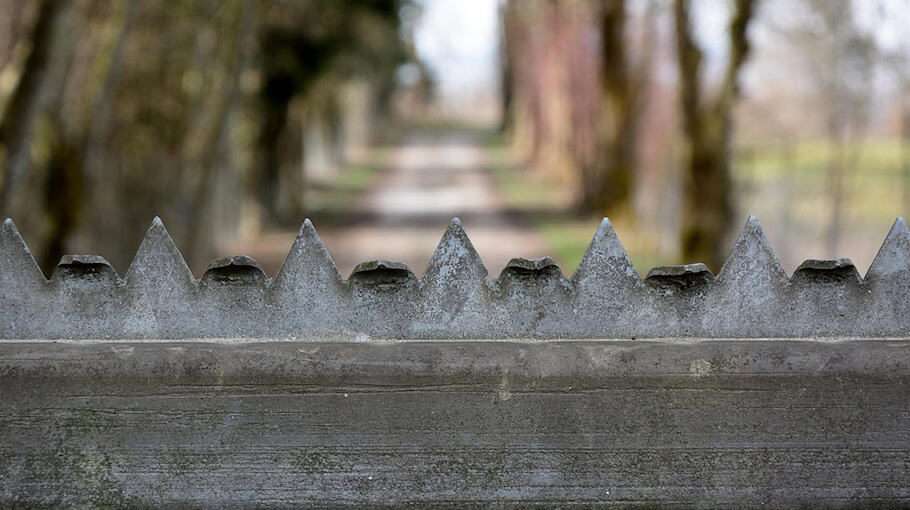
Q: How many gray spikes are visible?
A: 7